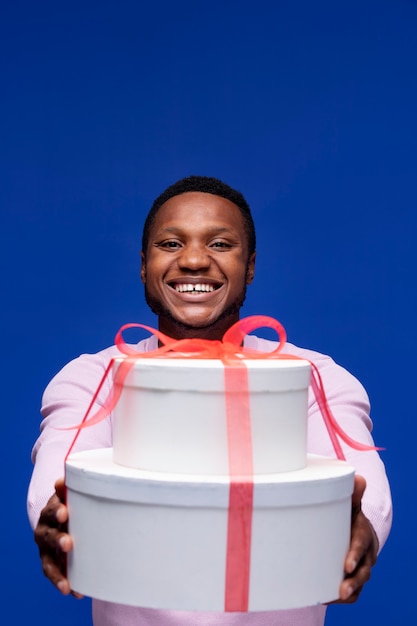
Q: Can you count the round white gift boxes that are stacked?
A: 2